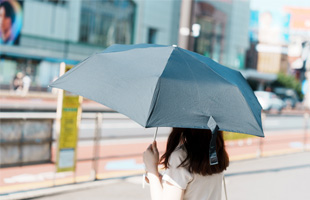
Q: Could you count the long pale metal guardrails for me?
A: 1